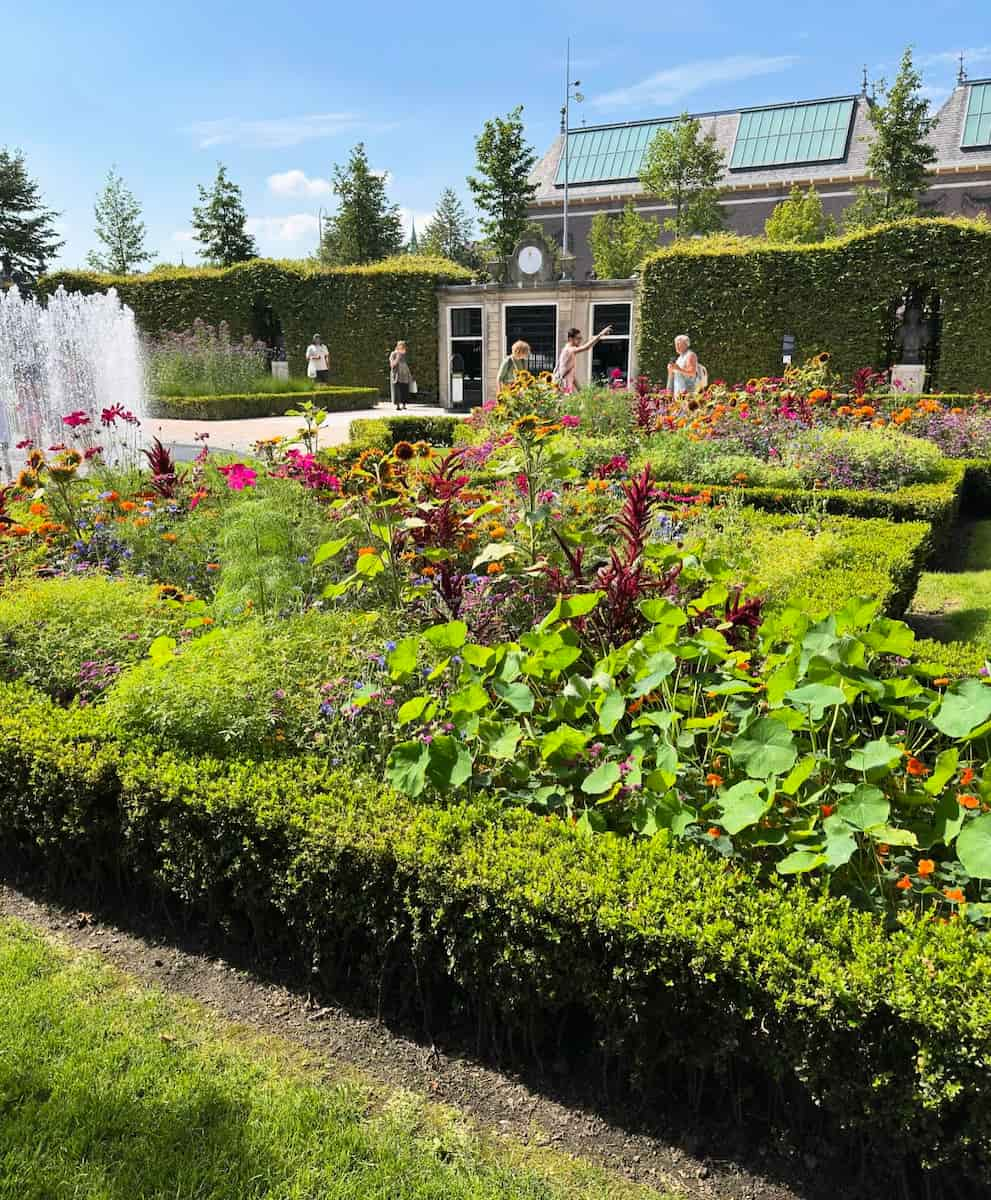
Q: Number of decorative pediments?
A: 1